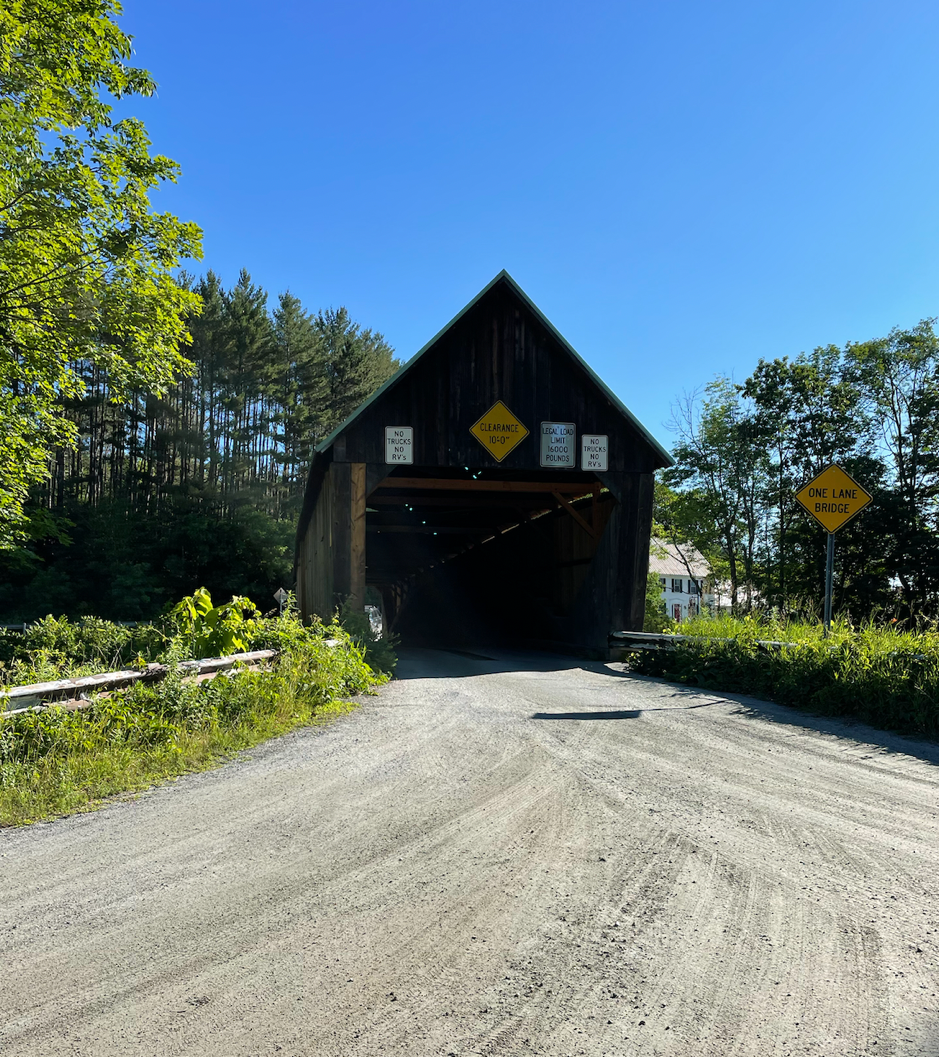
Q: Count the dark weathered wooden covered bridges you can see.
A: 1